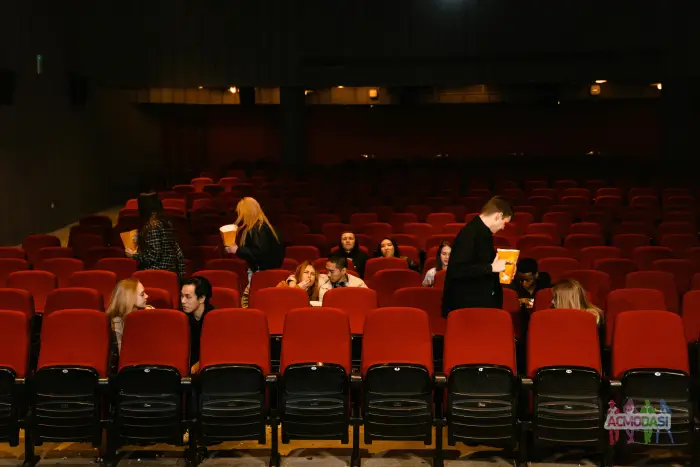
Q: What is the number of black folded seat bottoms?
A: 9